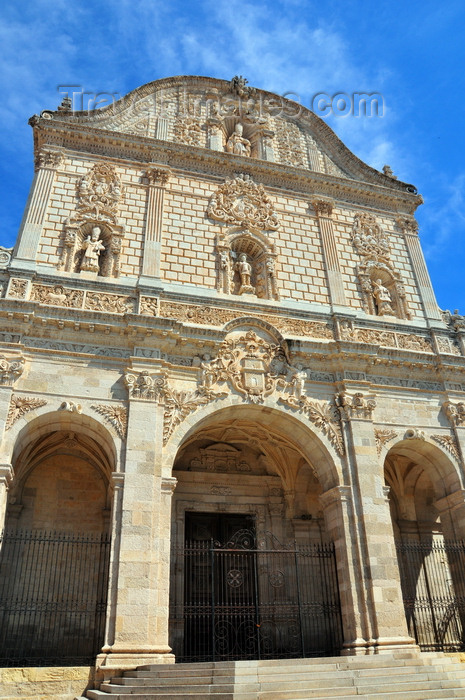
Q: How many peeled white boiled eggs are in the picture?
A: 0